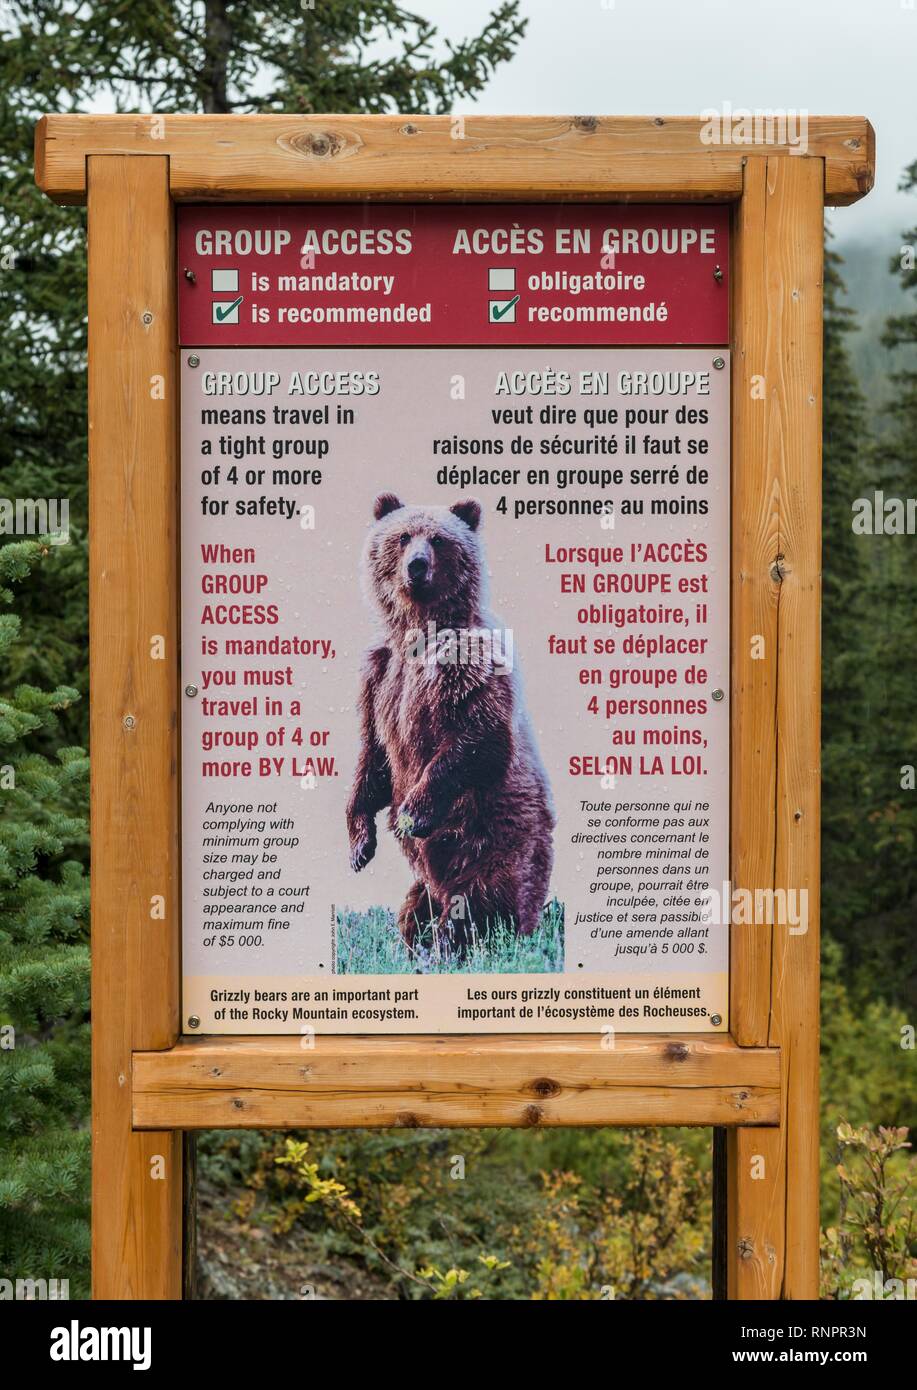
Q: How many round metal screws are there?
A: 6